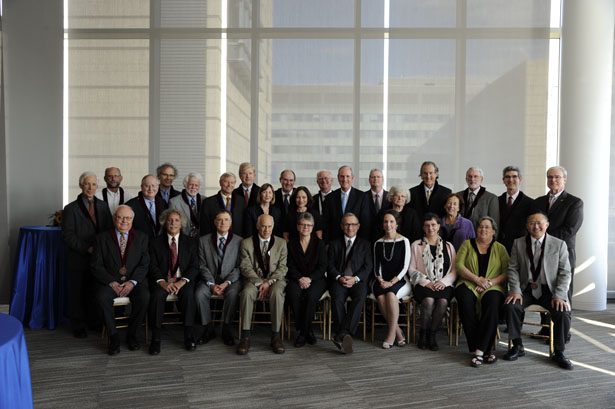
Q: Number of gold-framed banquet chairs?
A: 10